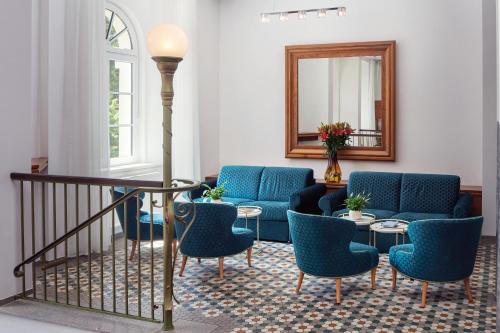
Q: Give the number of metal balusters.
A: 12